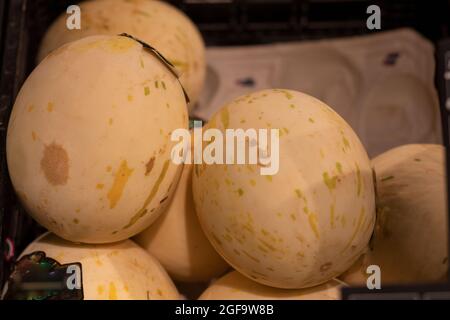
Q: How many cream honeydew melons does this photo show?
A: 7